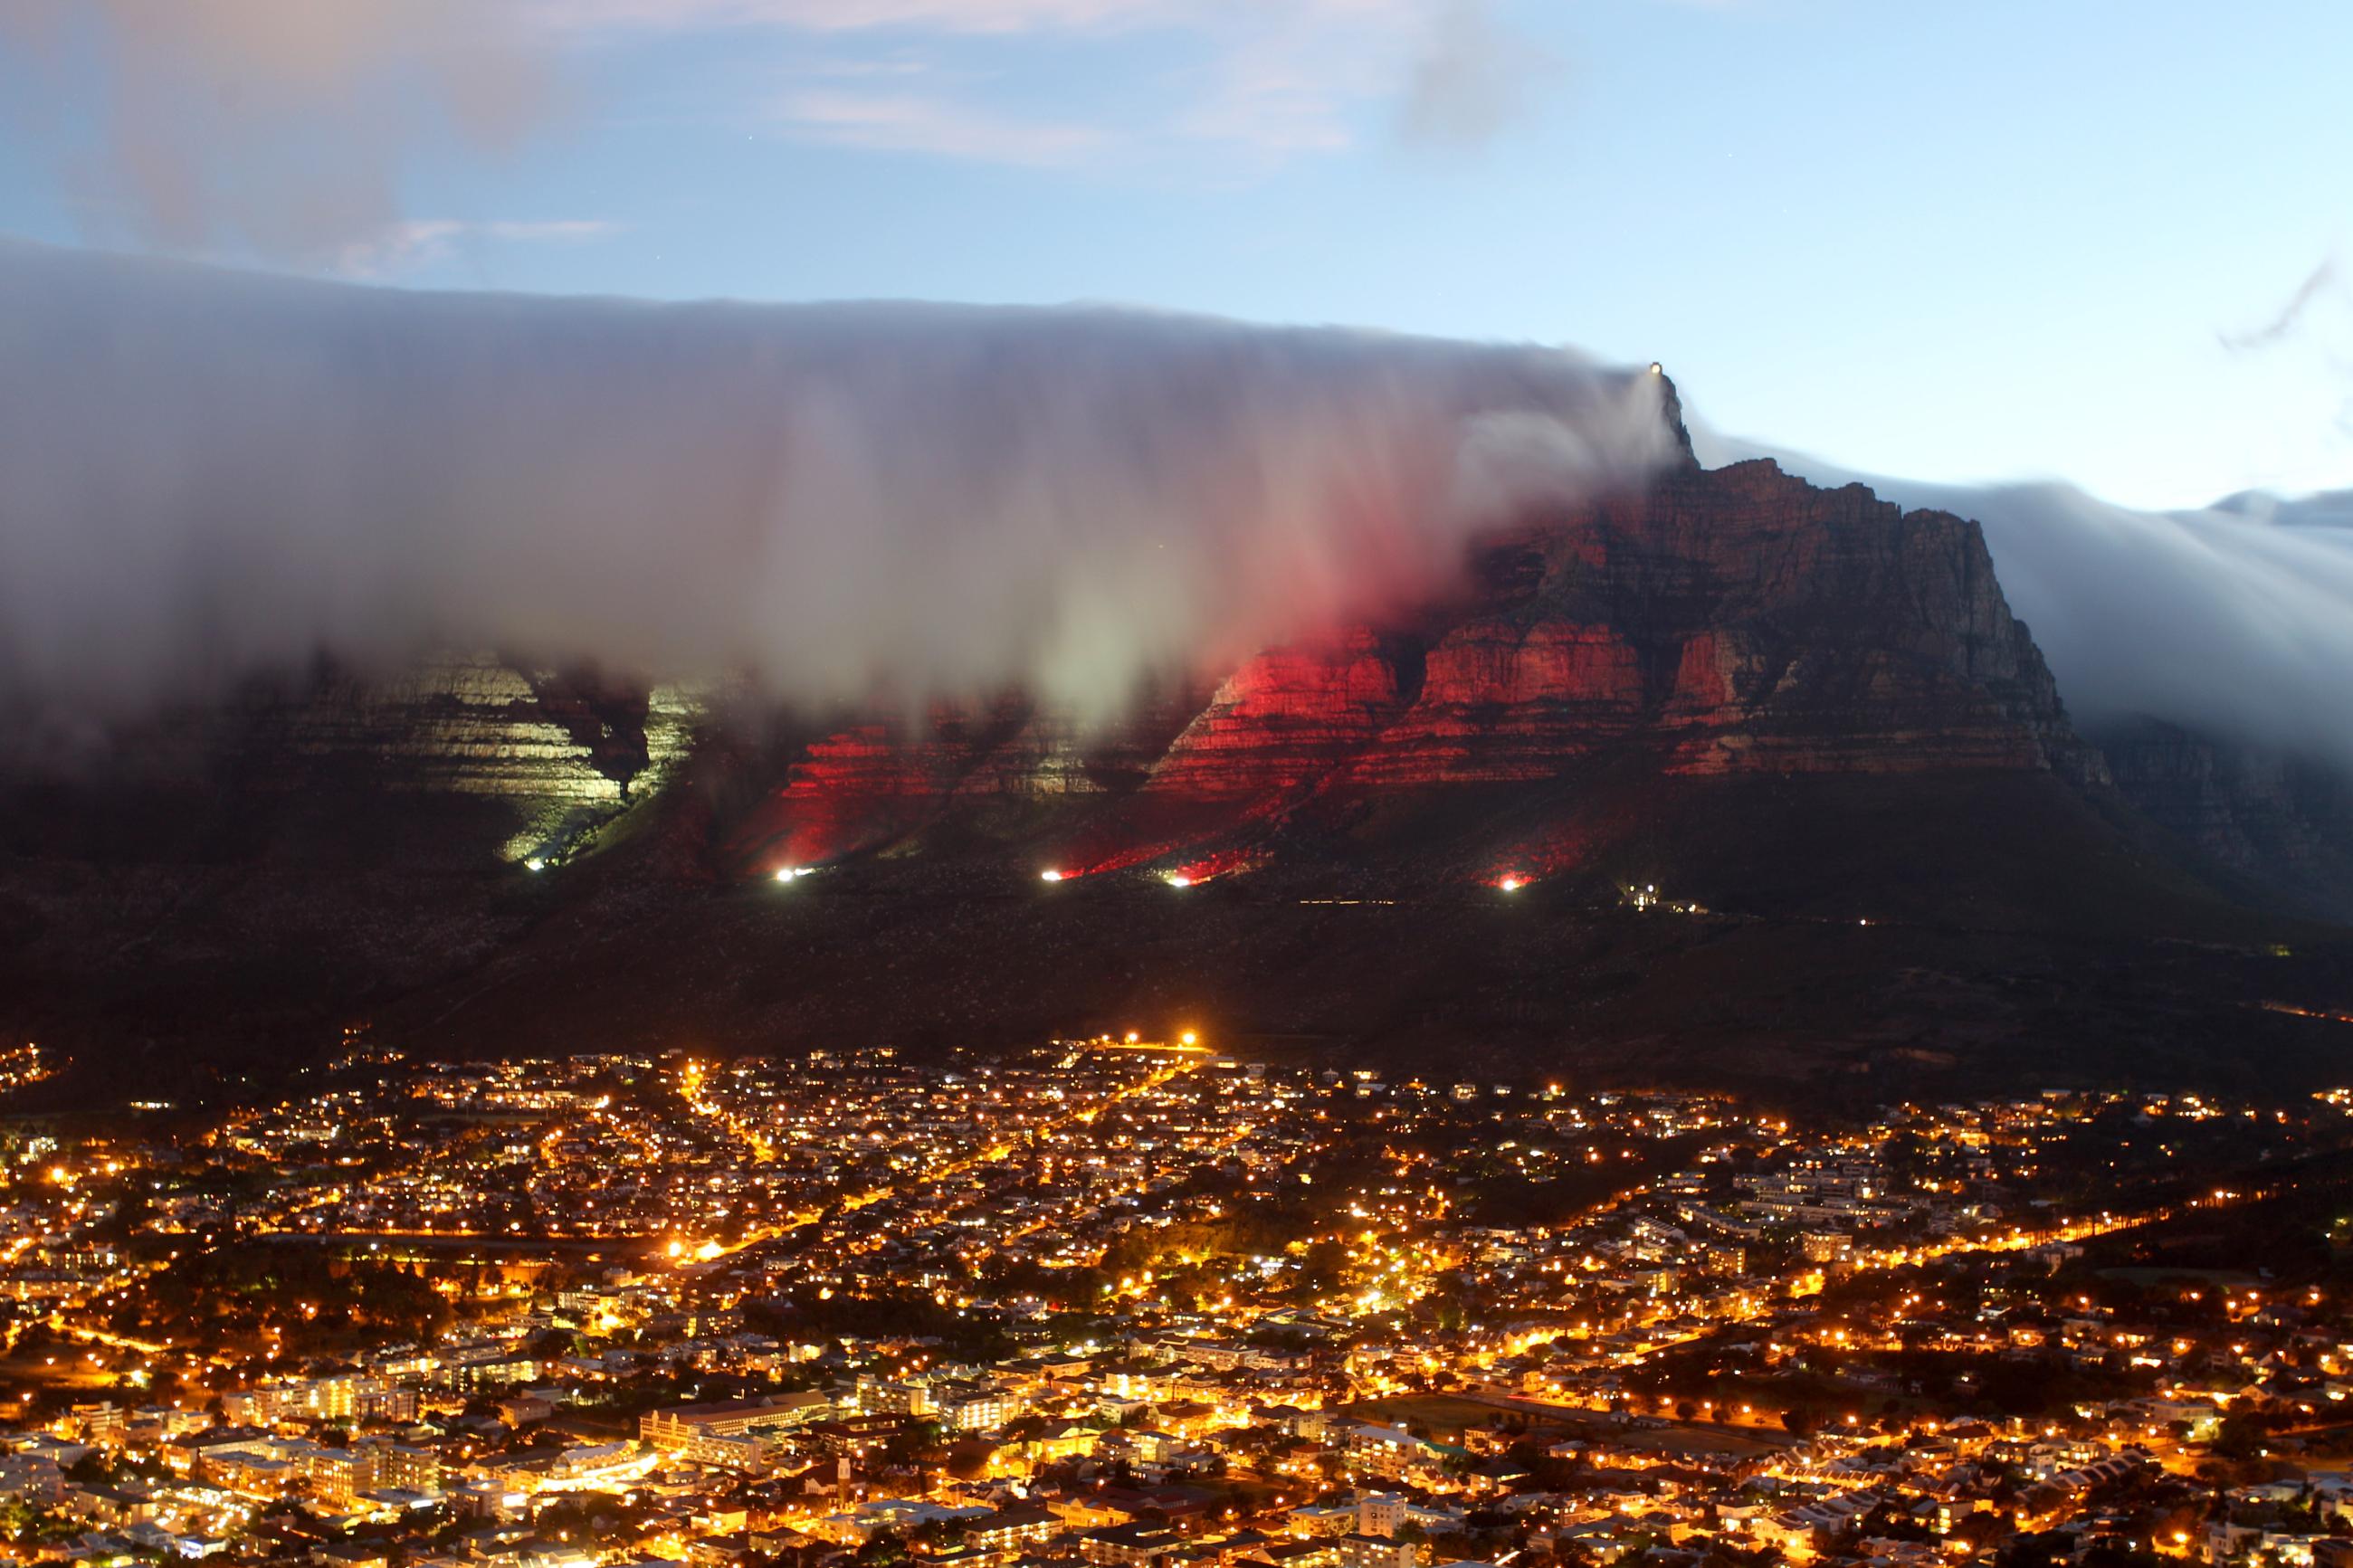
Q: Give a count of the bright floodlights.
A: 5